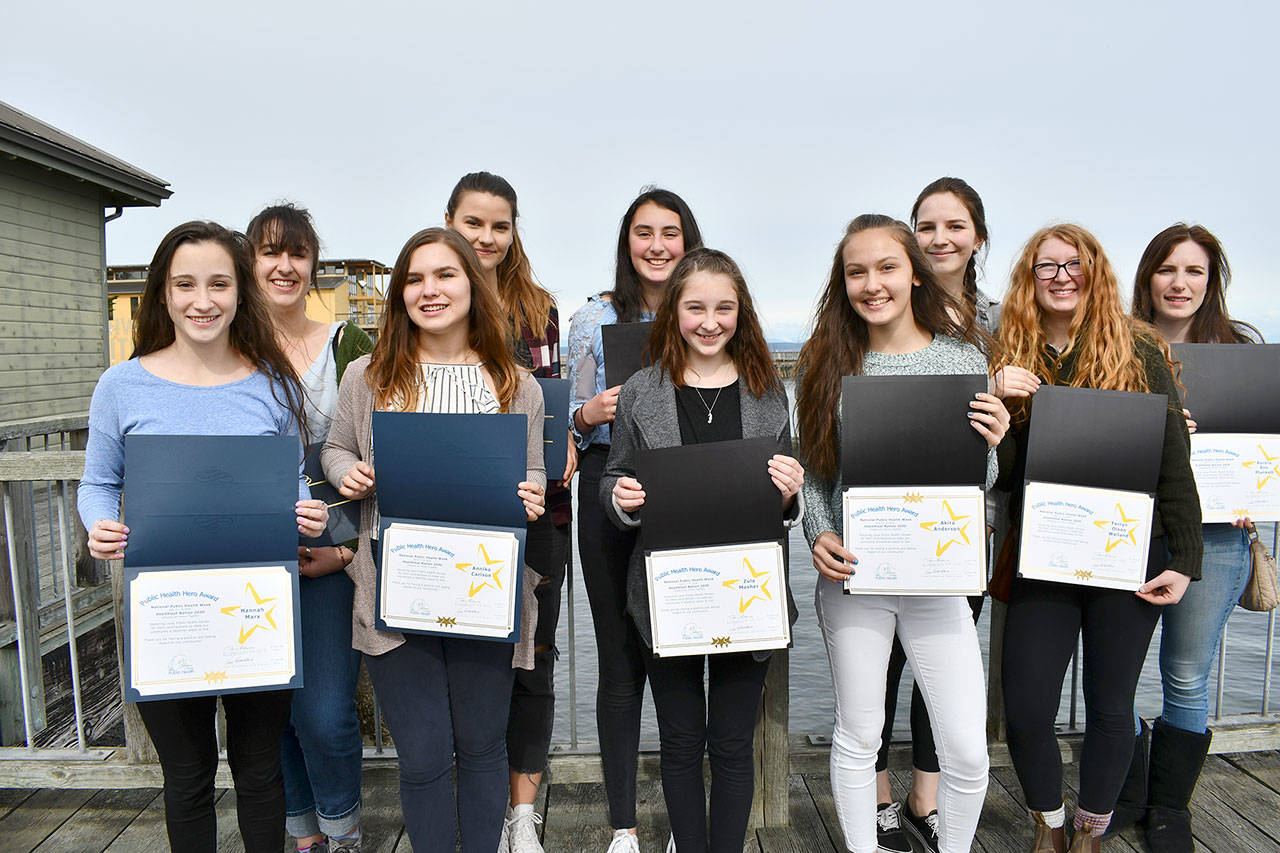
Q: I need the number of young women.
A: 10